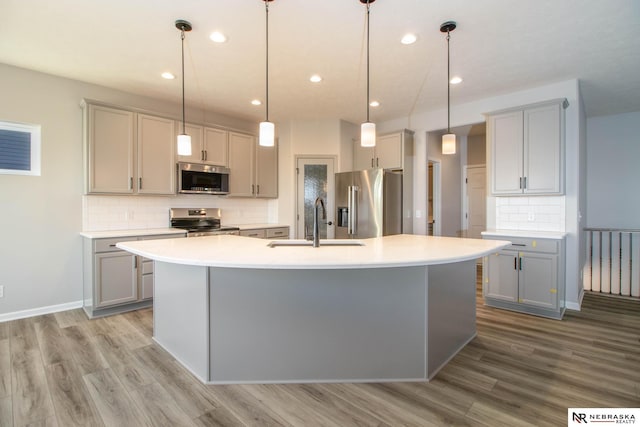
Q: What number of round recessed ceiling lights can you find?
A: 7